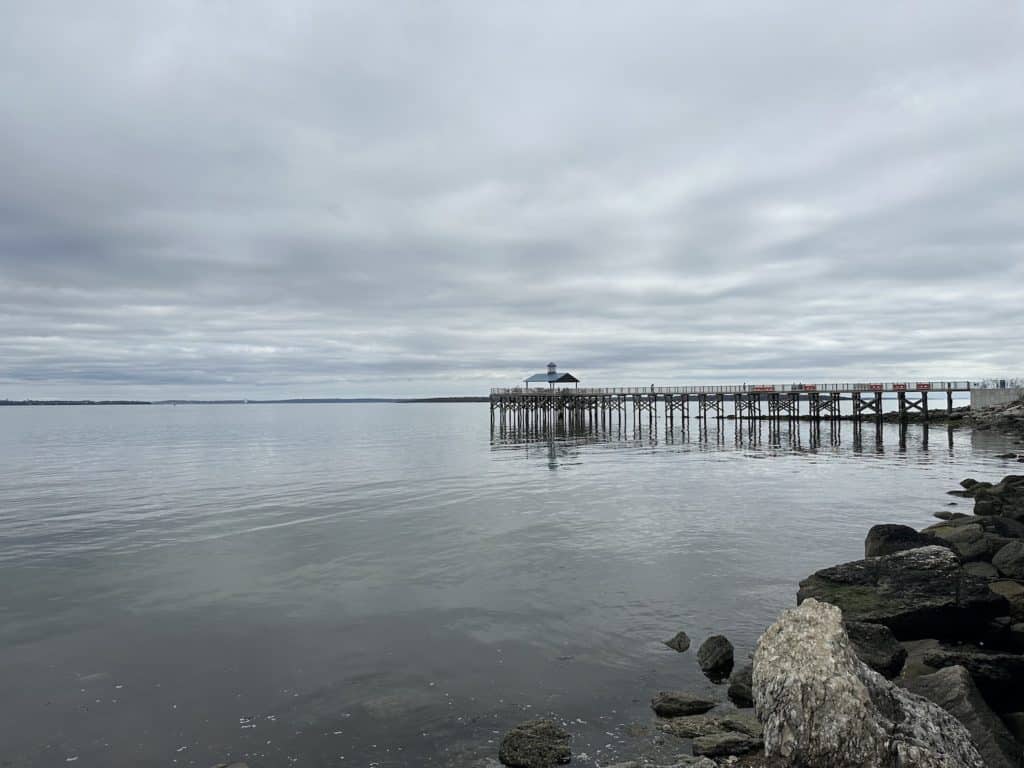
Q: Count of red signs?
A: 5